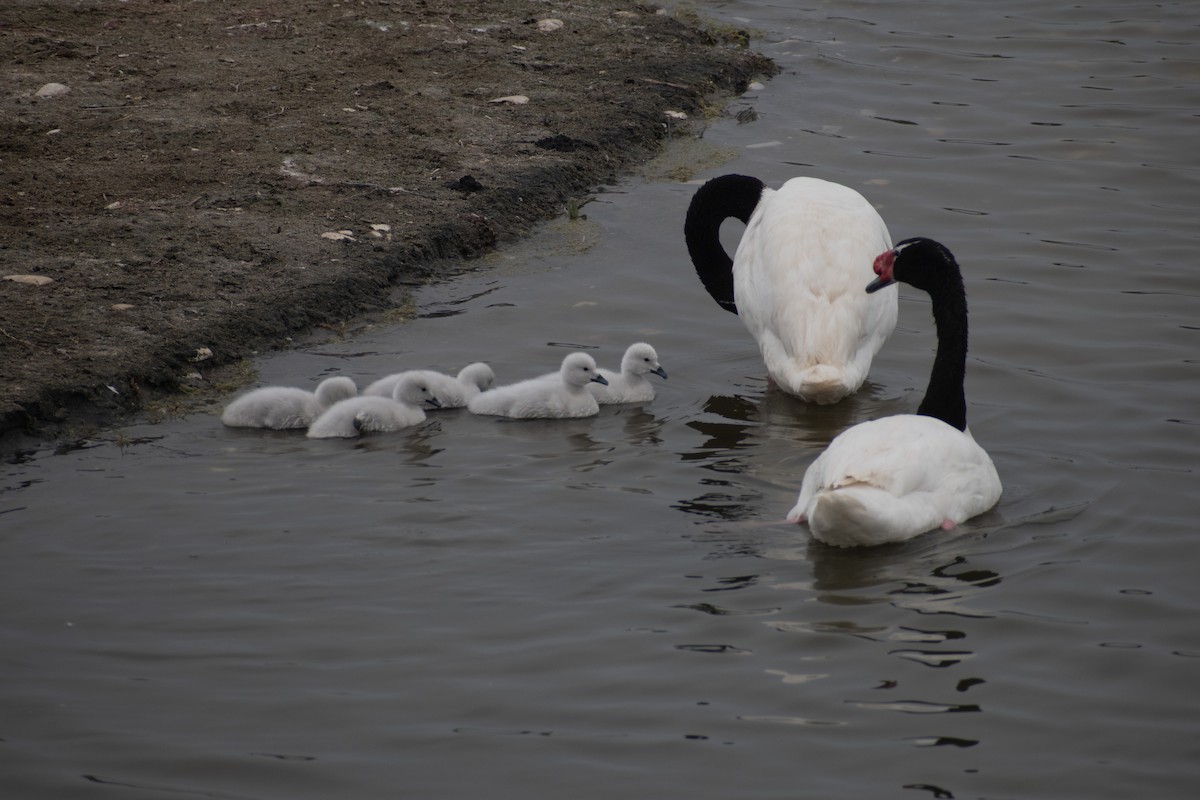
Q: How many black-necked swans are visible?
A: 2